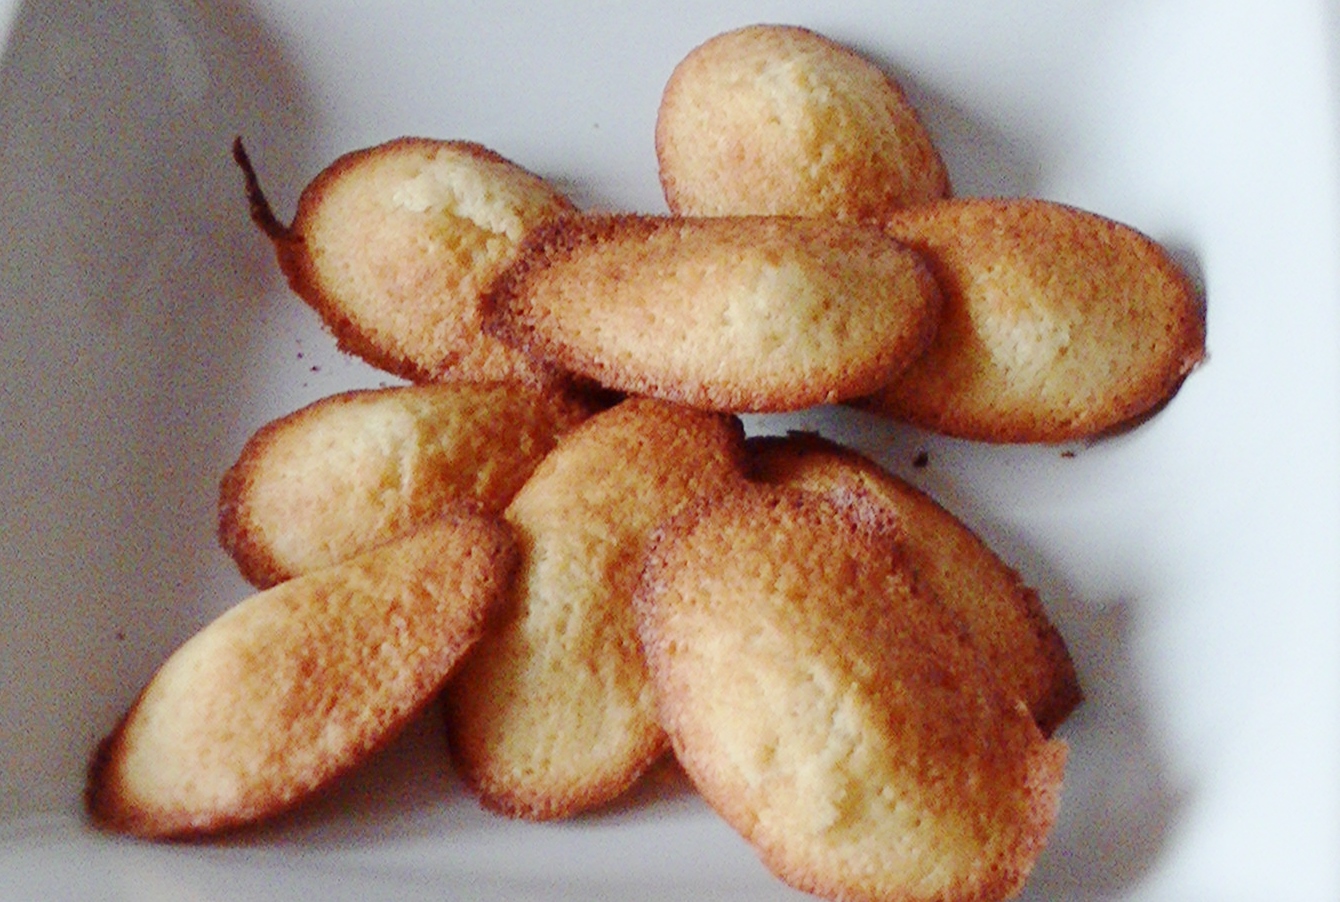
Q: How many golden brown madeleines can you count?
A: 9